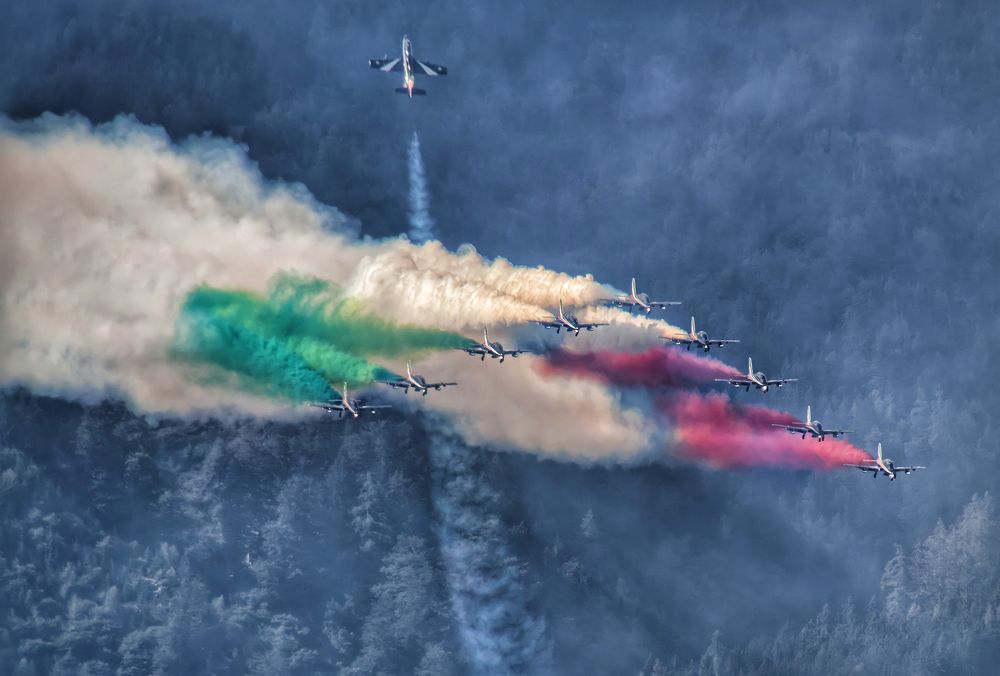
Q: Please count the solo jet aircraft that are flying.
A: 1